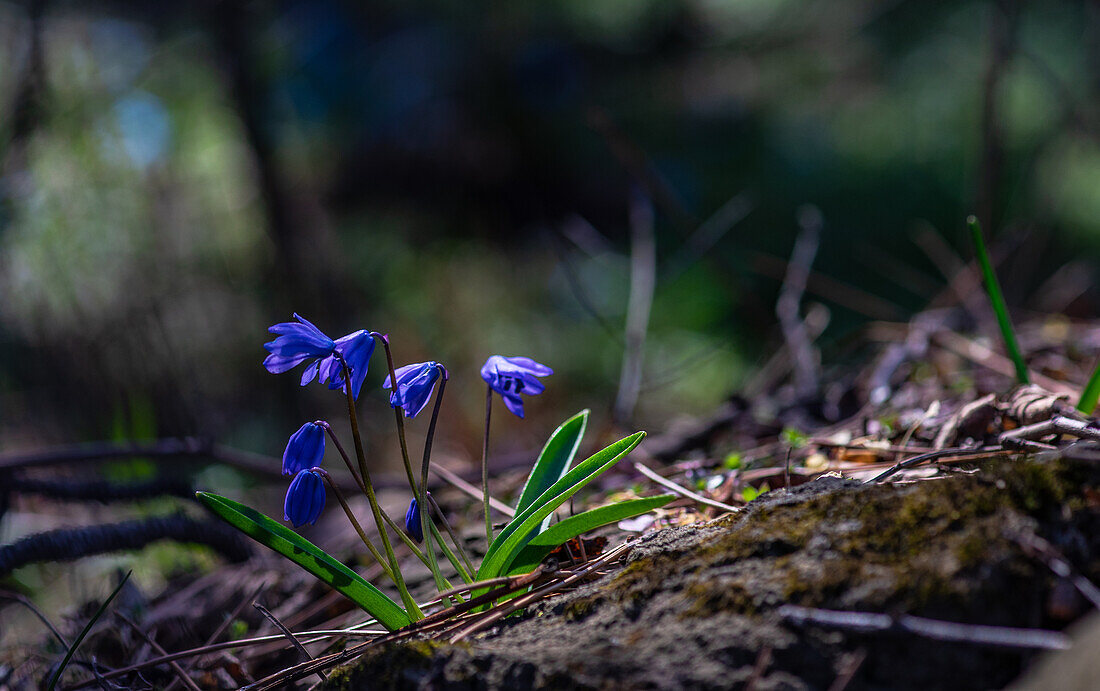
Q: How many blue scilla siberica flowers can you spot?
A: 7